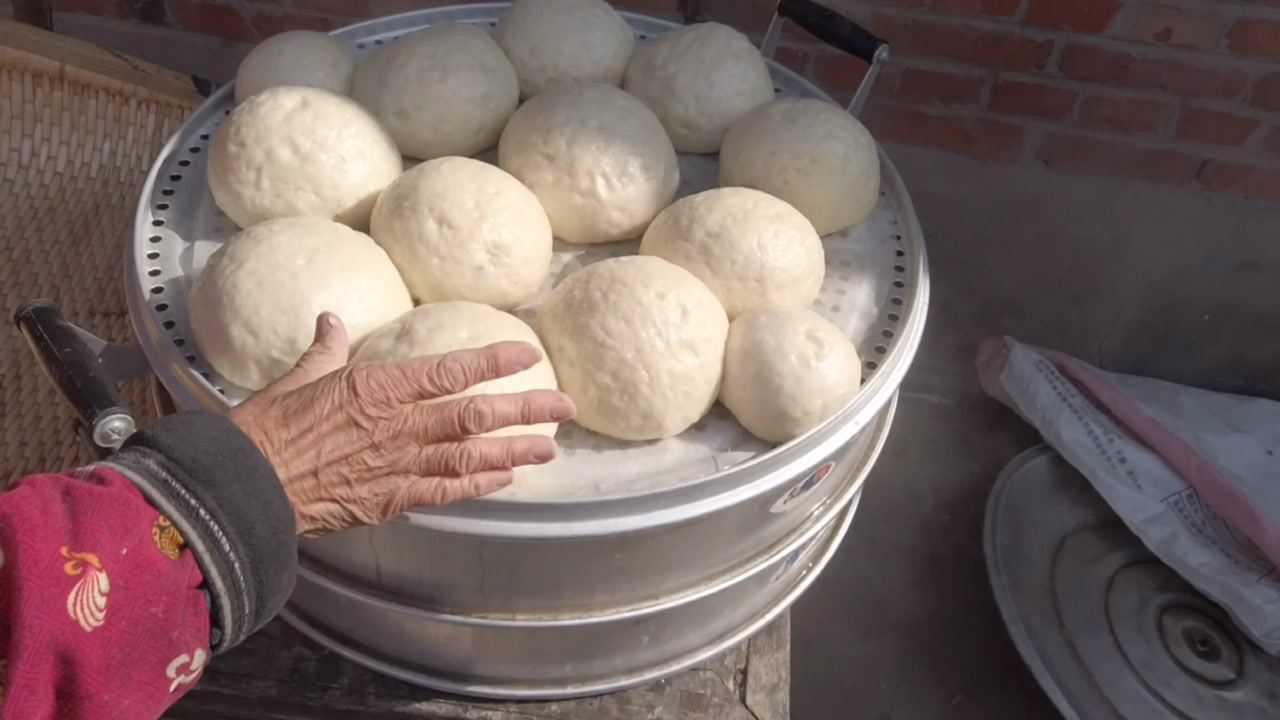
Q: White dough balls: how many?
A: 13